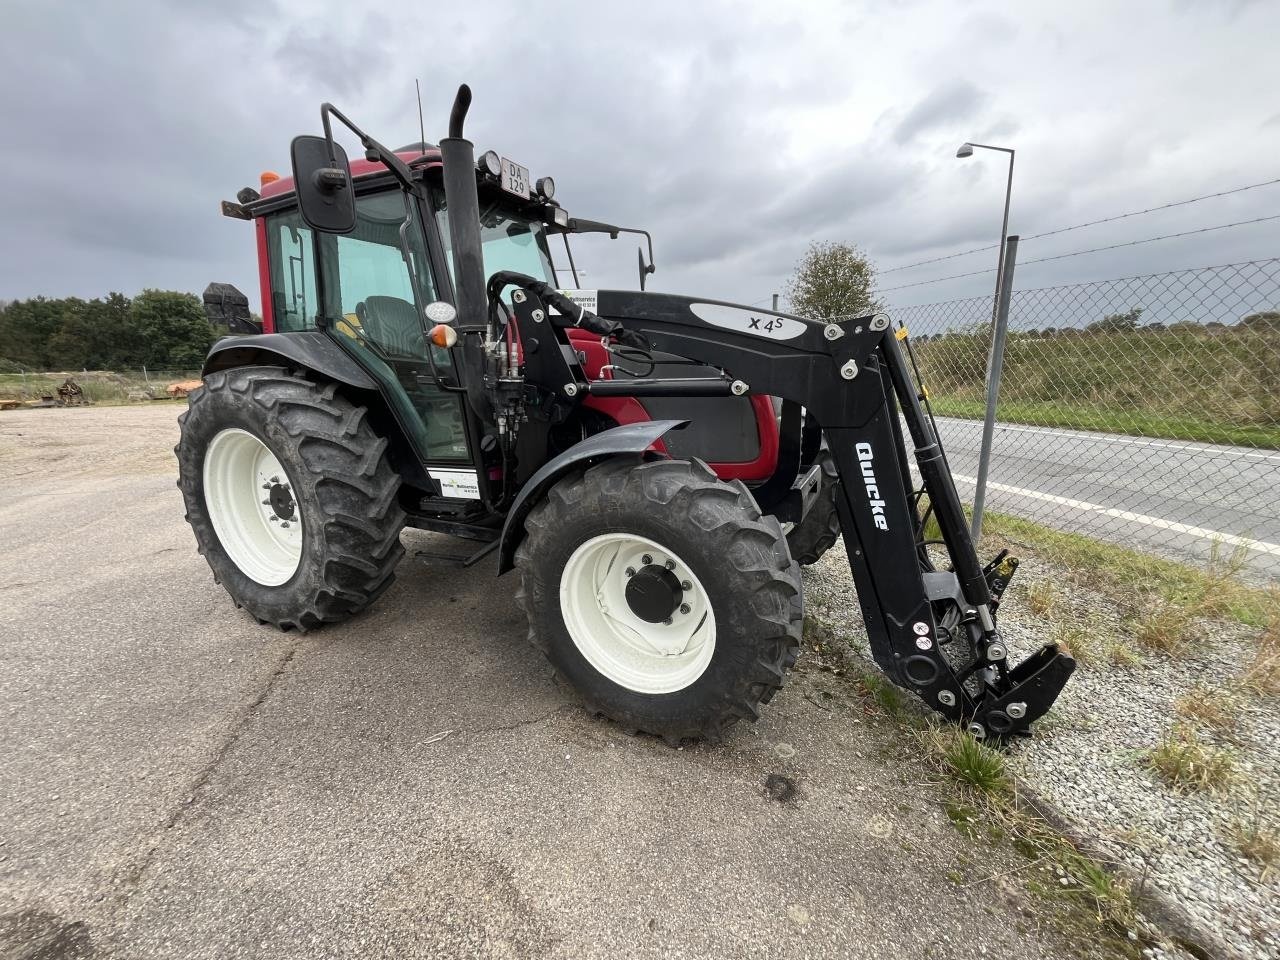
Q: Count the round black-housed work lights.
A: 2